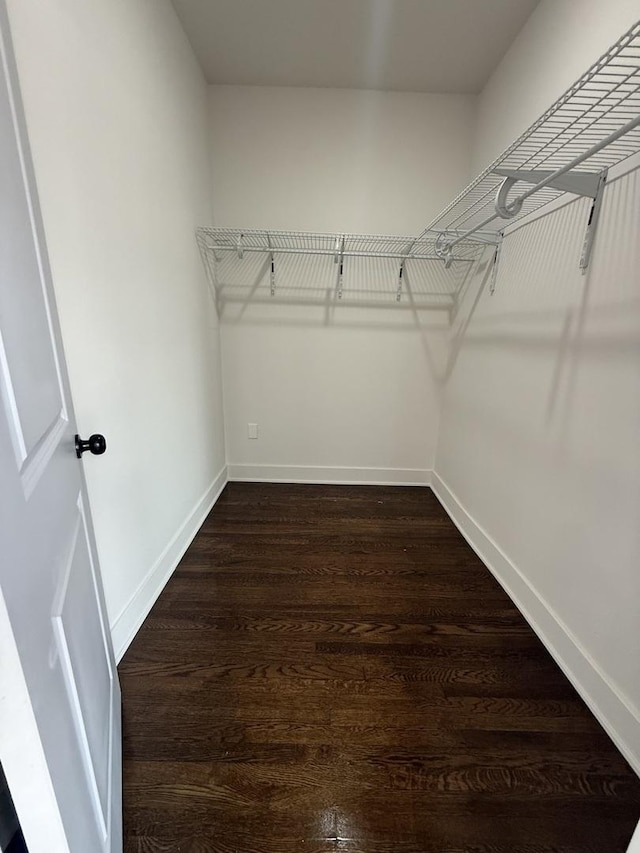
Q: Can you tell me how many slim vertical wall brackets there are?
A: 5